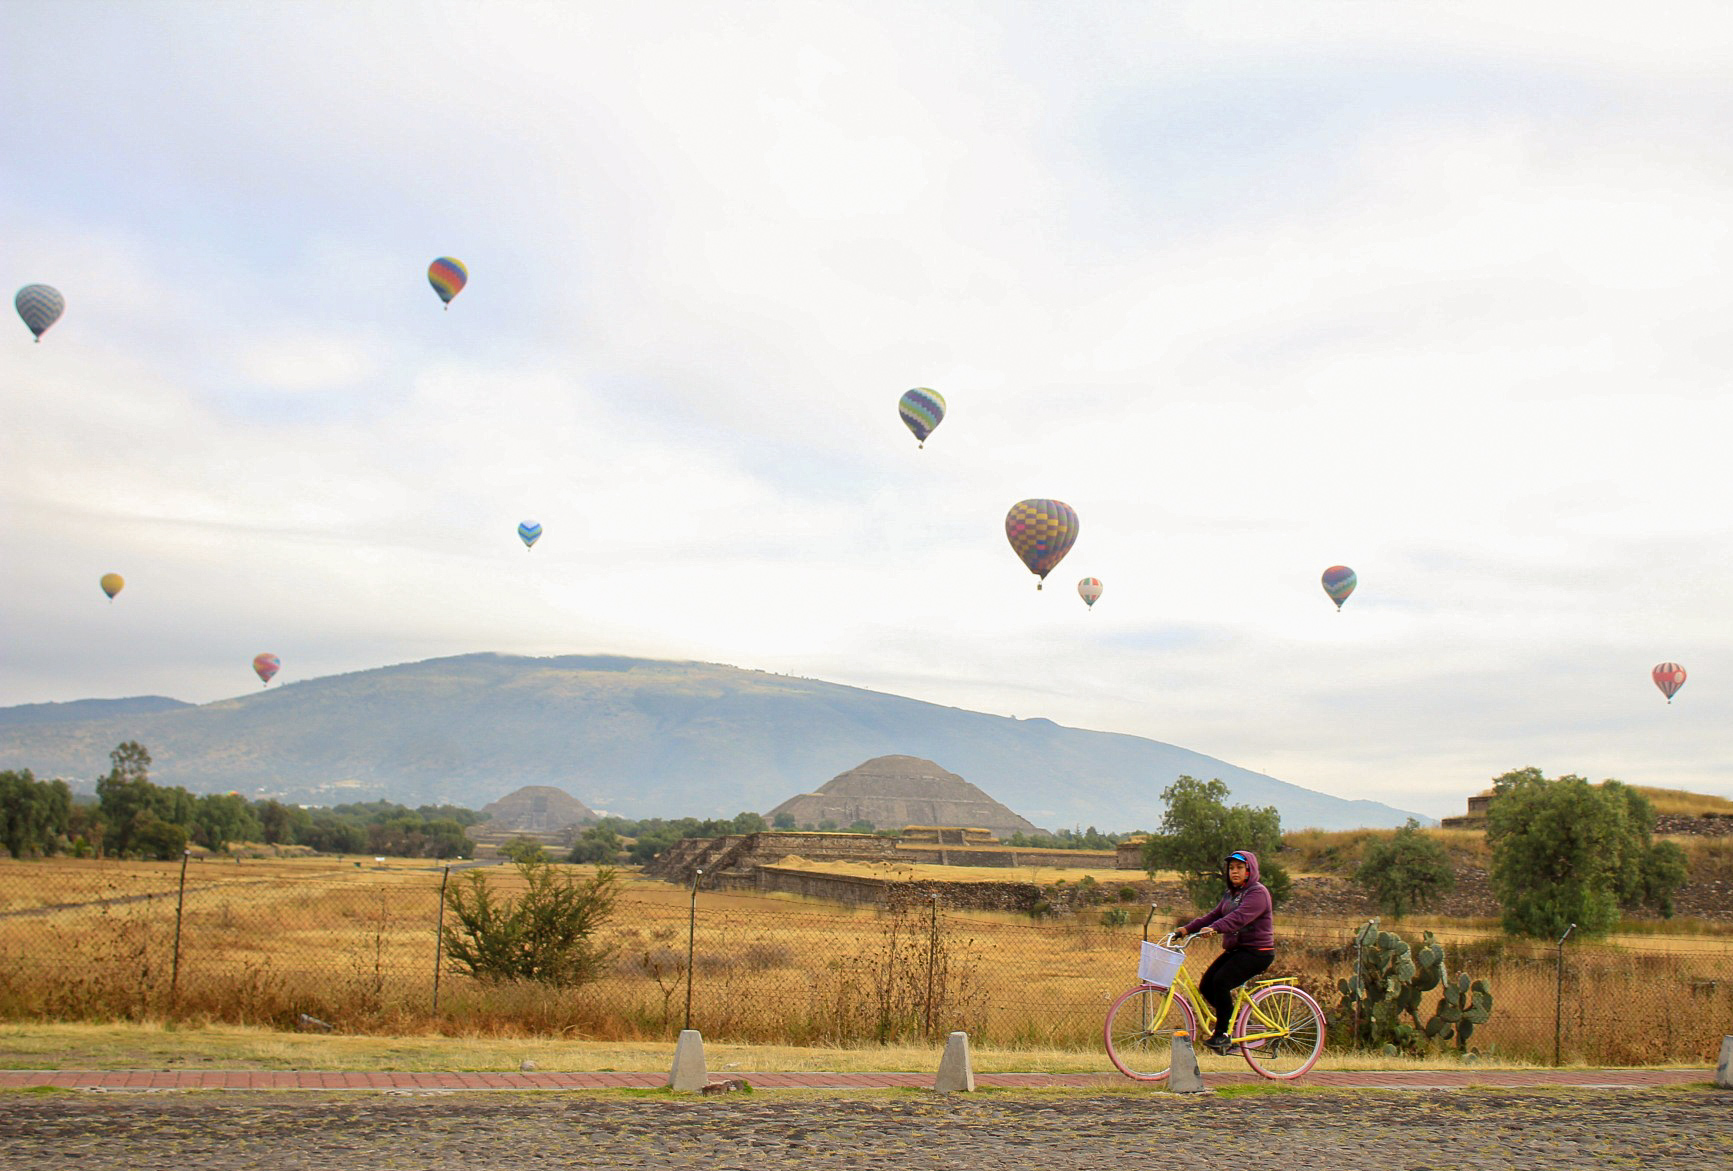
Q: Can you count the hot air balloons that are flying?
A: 10